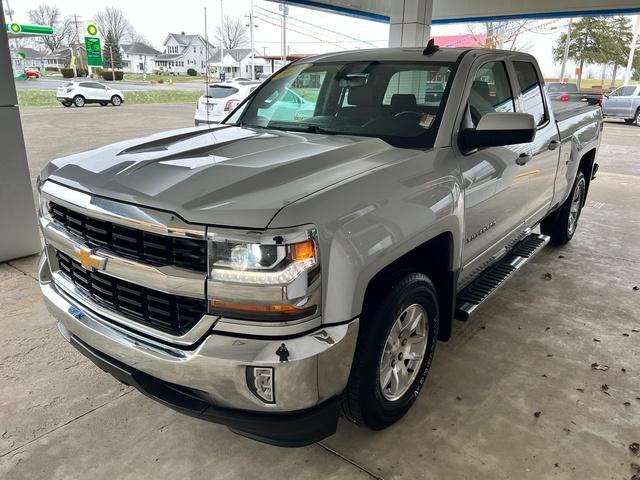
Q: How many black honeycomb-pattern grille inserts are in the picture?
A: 2